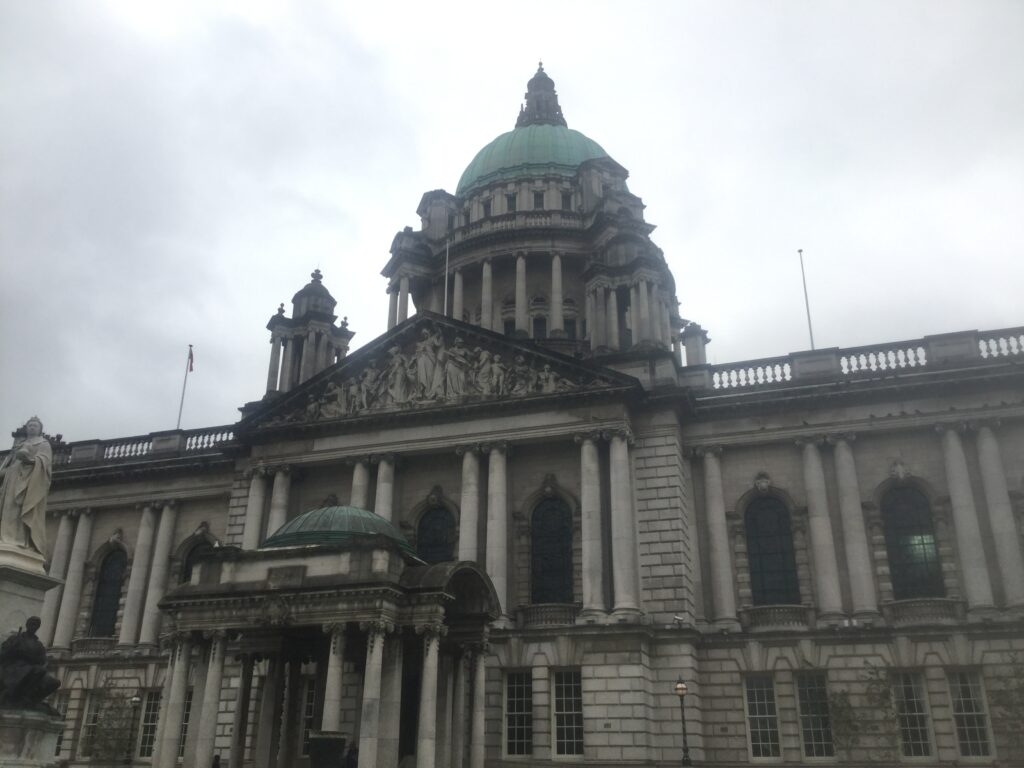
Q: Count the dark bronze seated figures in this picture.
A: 1